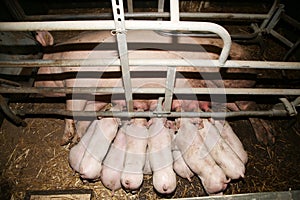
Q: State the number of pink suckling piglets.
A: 9